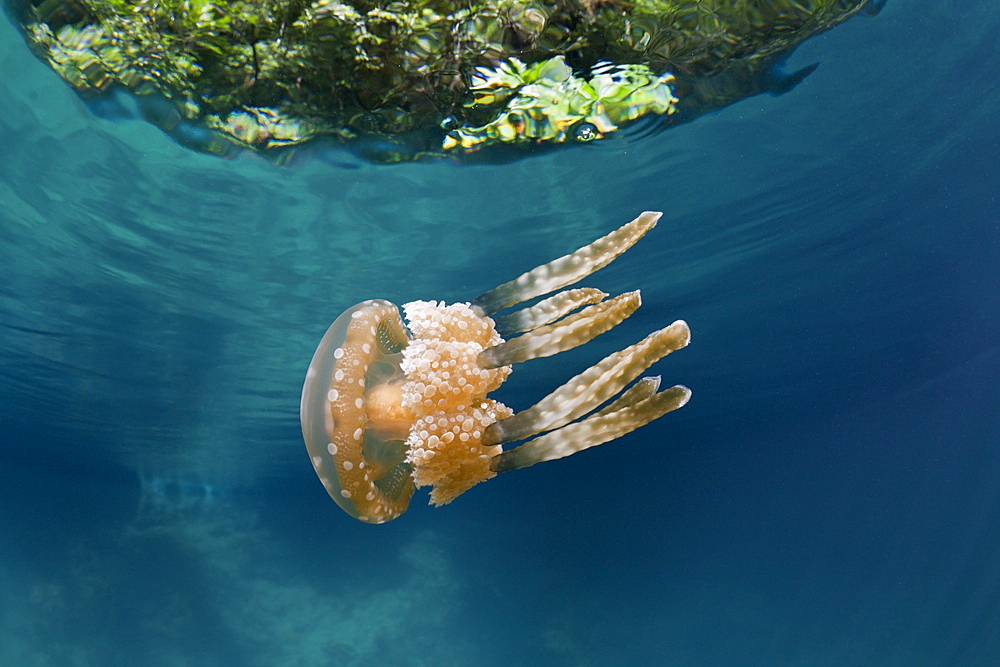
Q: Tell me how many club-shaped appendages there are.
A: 6